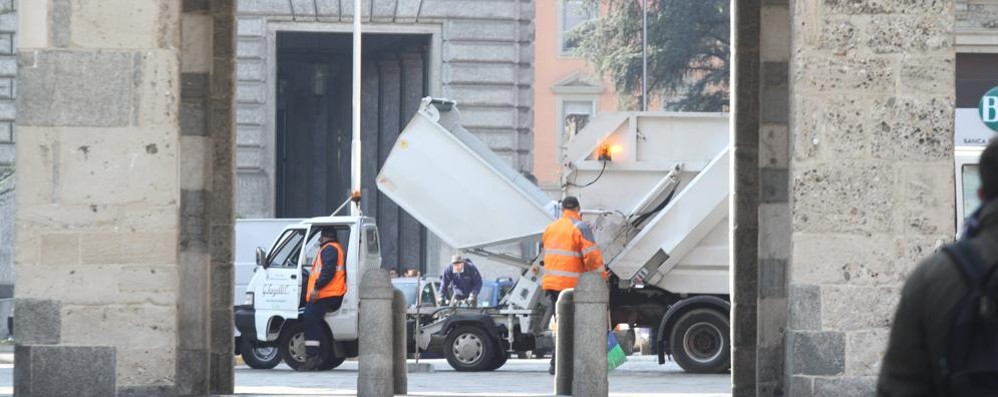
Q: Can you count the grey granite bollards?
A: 4